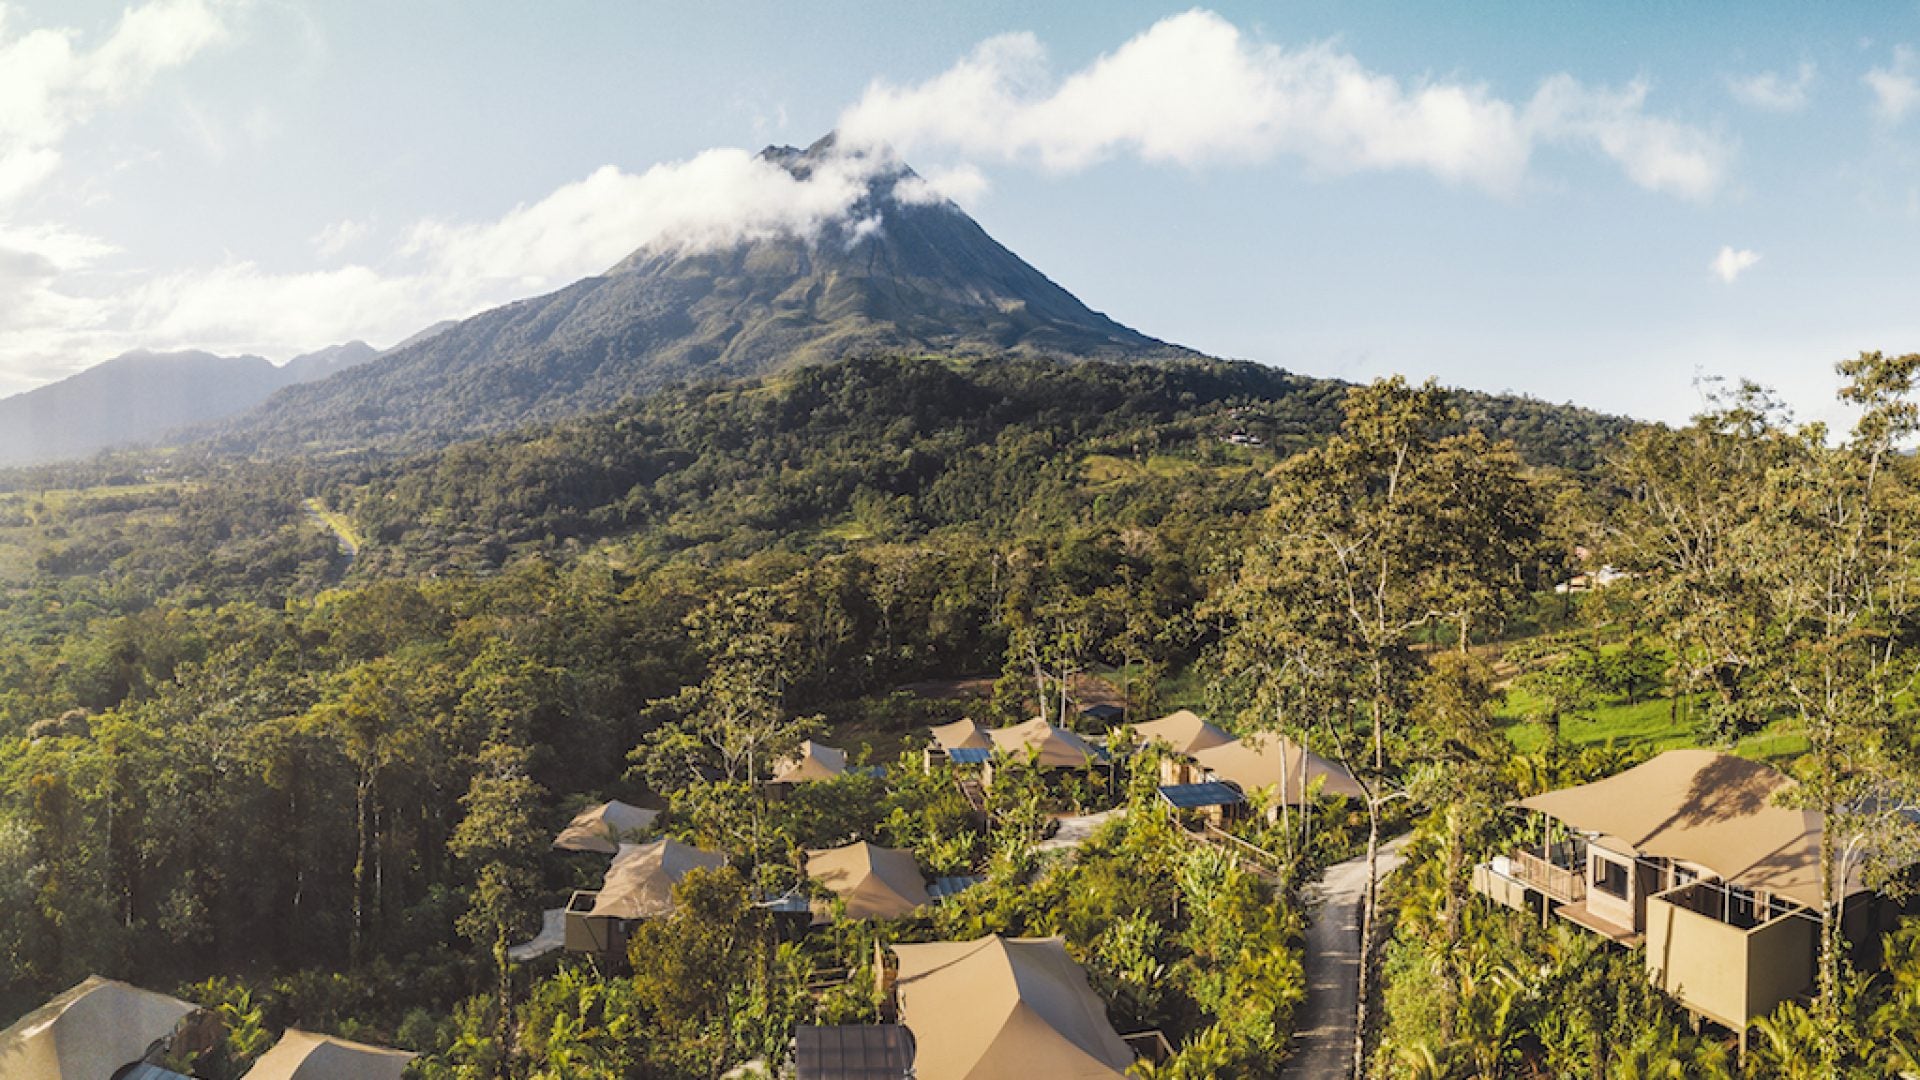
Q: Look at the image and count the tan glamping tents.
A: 12